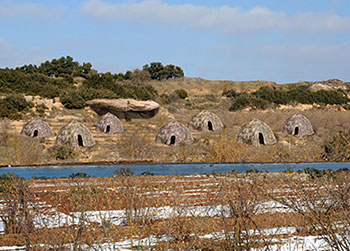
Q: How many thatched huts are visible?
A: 7